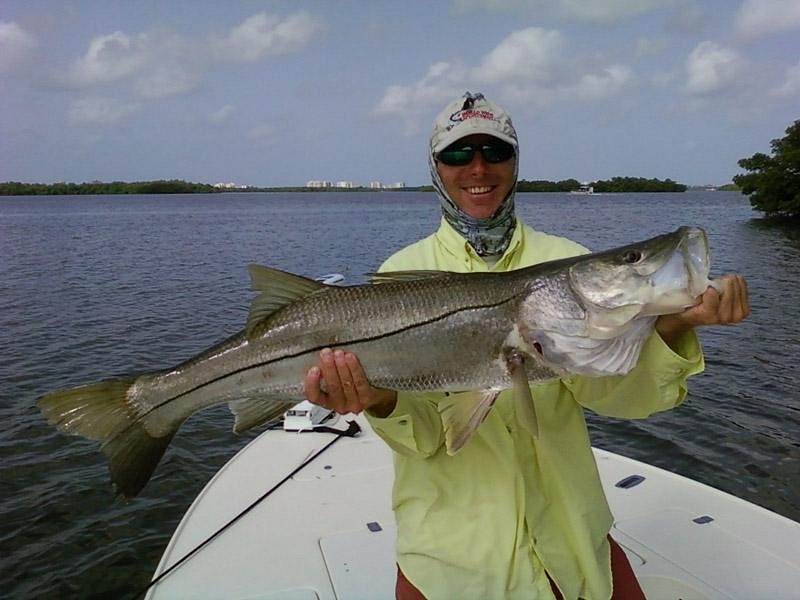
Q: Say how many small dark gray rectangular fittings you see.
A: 3